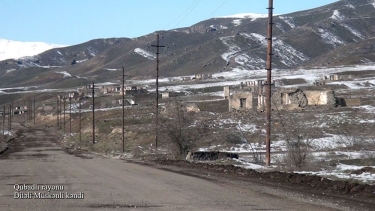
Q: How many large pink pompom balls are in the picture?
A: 0